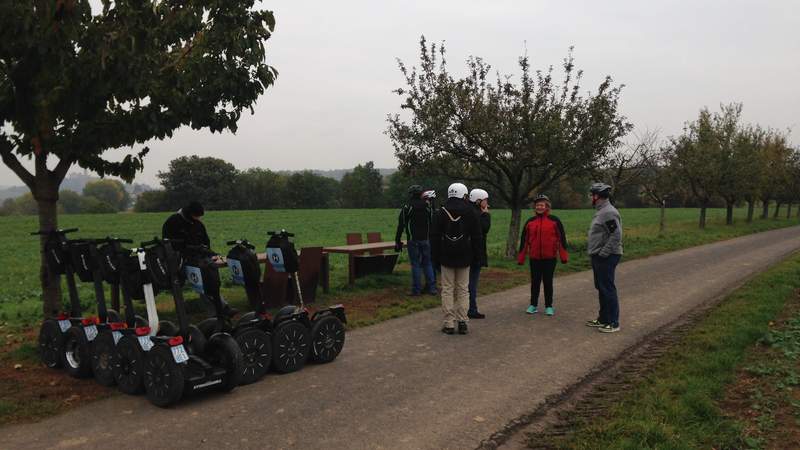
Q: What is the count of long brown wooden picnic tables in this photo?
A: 2